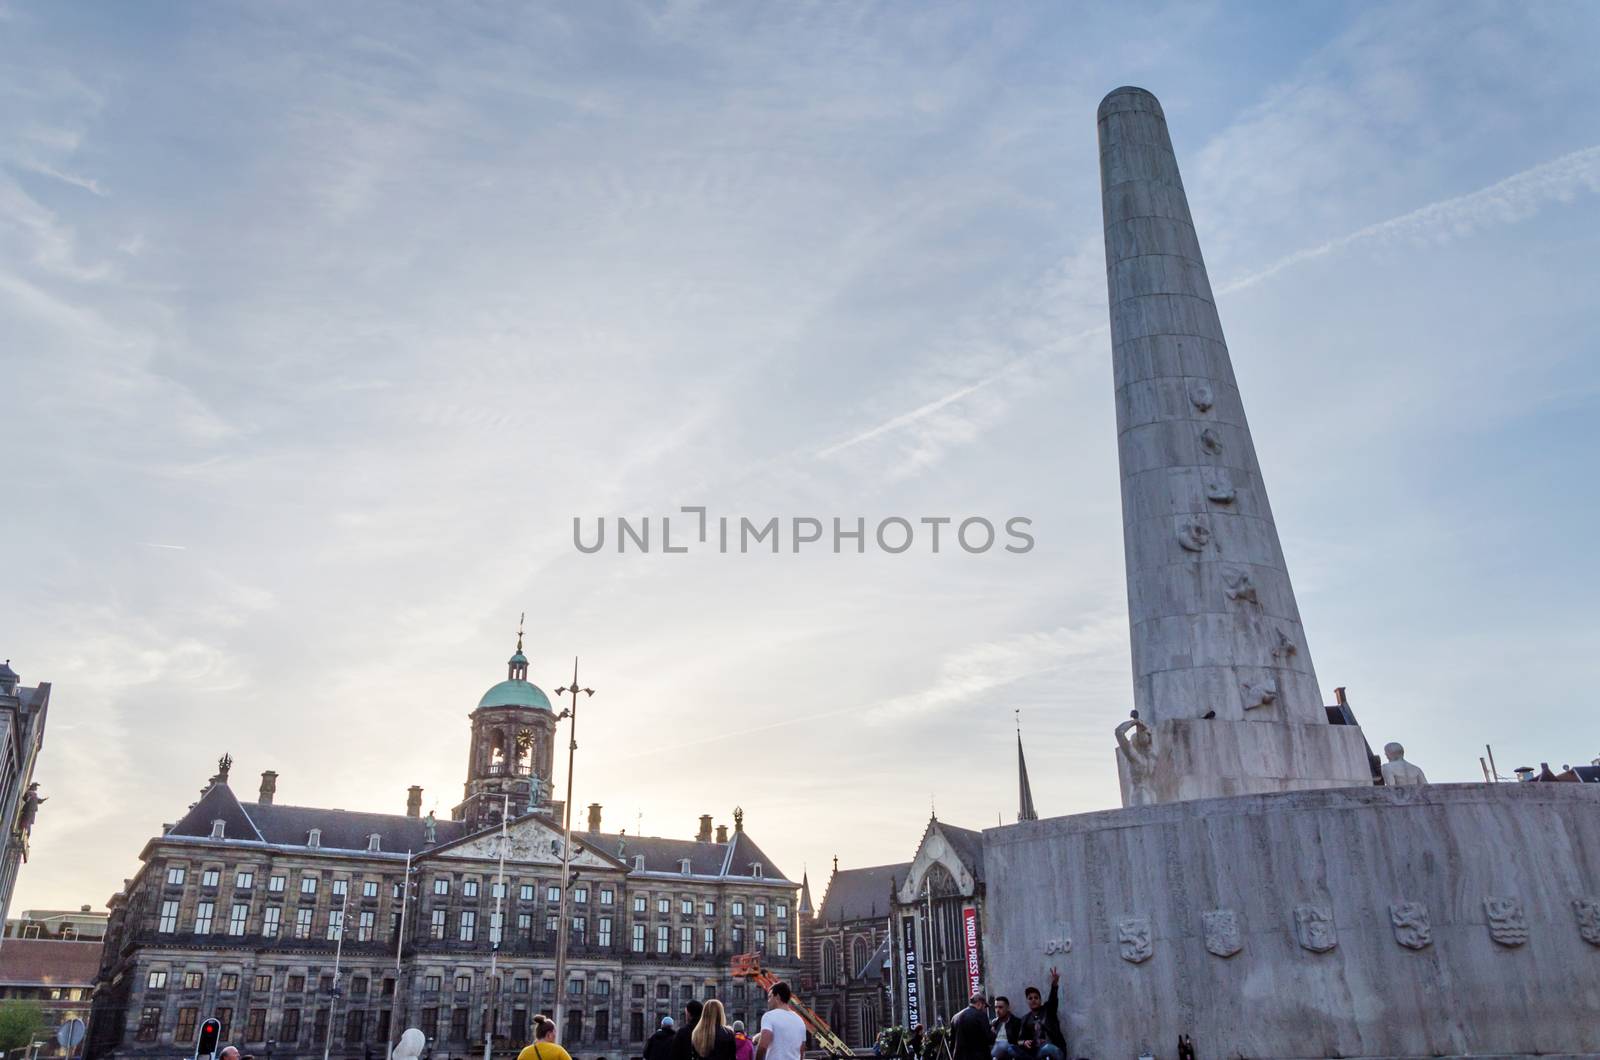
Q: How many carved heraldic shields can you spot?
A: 6